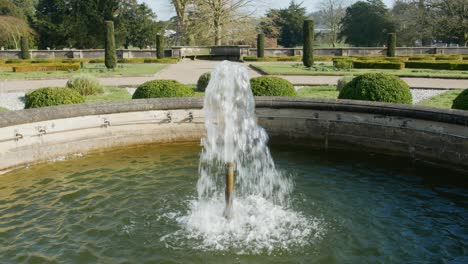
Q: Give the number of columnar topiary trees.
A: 6